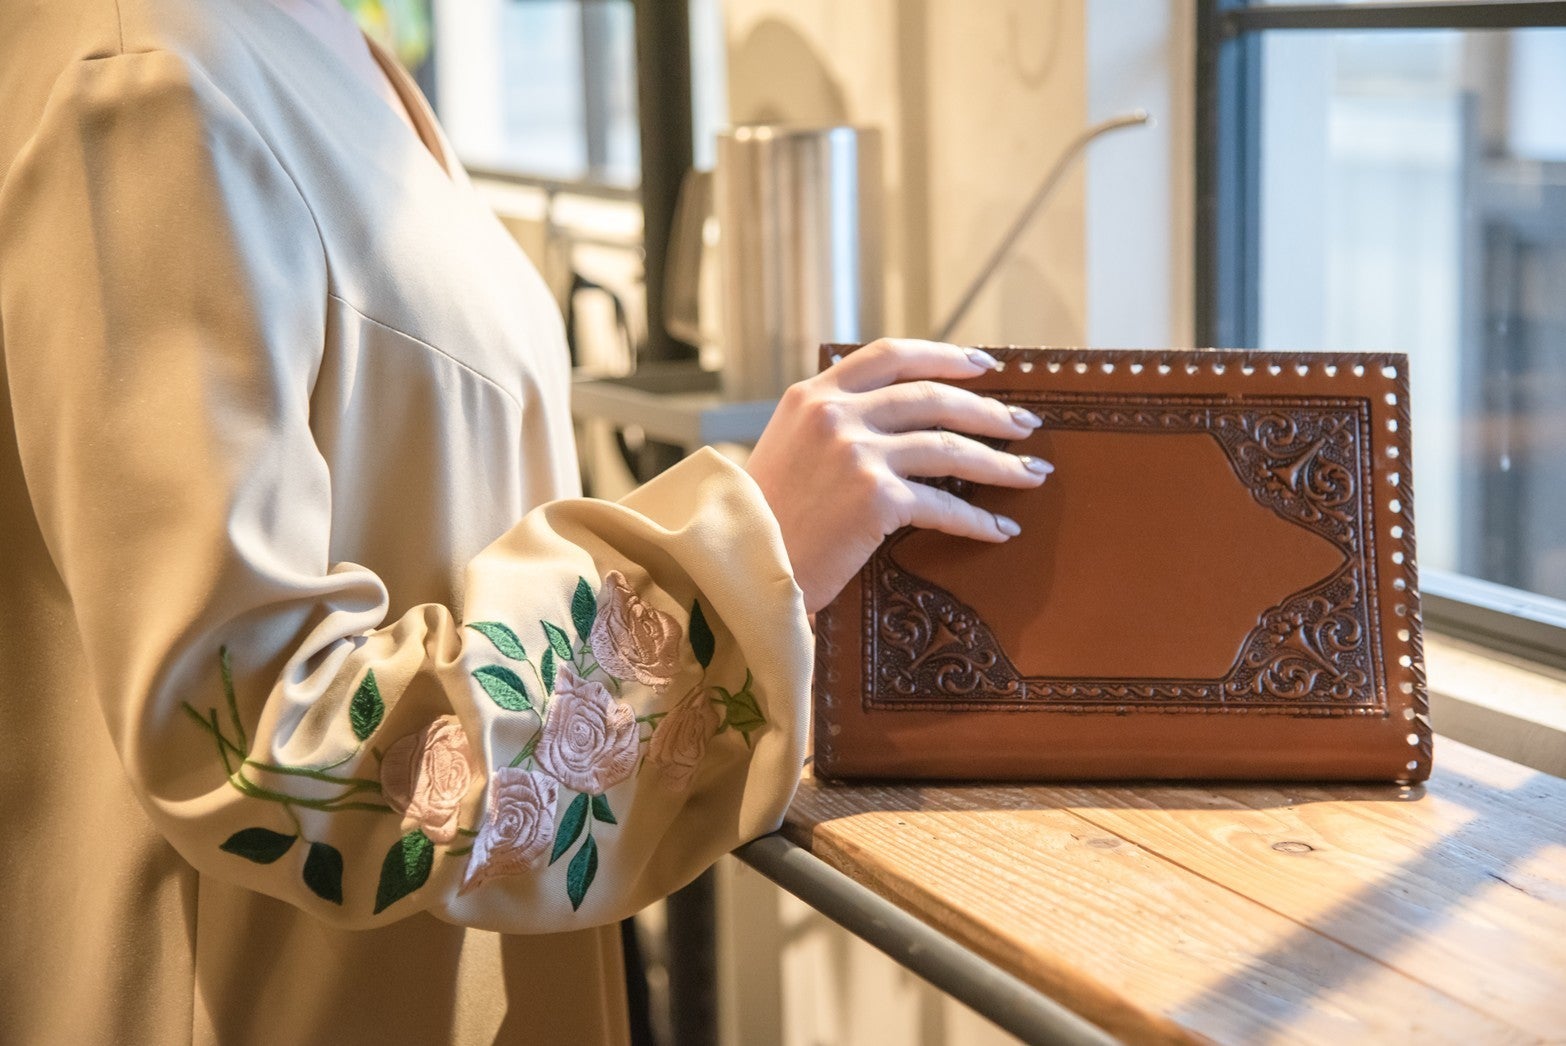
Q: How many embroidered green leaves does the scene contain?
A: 13